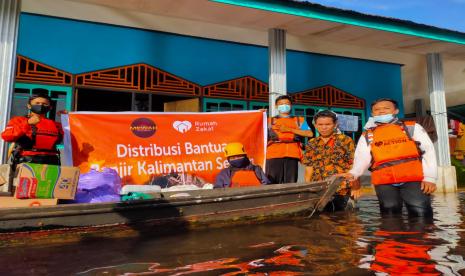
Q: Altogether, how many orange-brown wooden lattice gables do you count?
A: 4